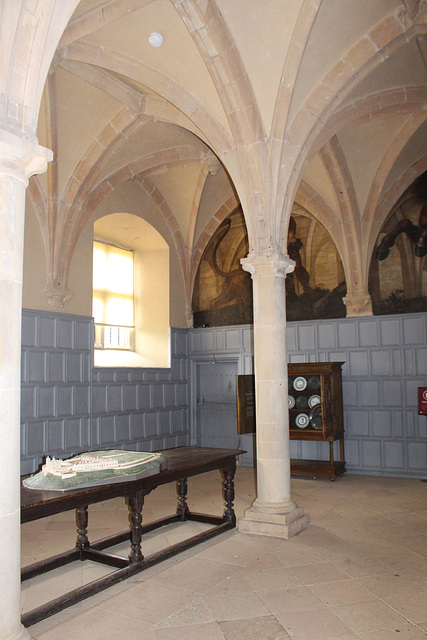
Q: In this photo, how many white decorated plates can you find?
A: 4